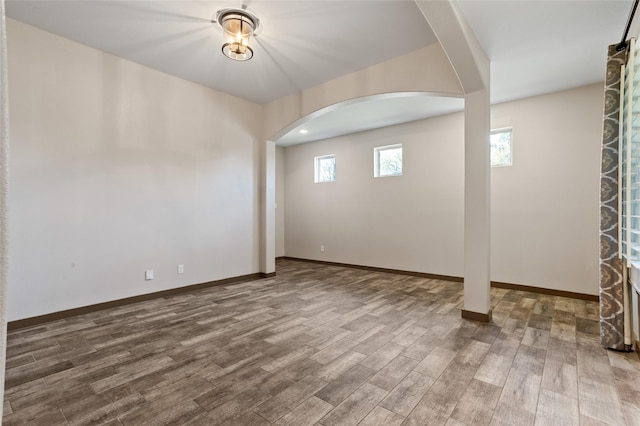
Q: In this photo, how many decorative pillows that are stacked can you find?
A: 0